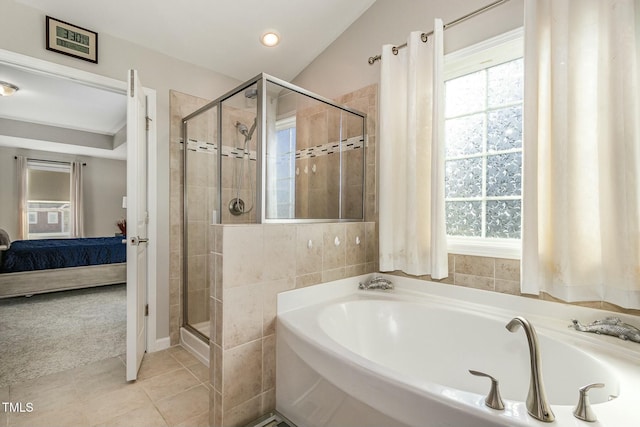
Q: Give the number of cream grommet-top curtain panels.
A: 2